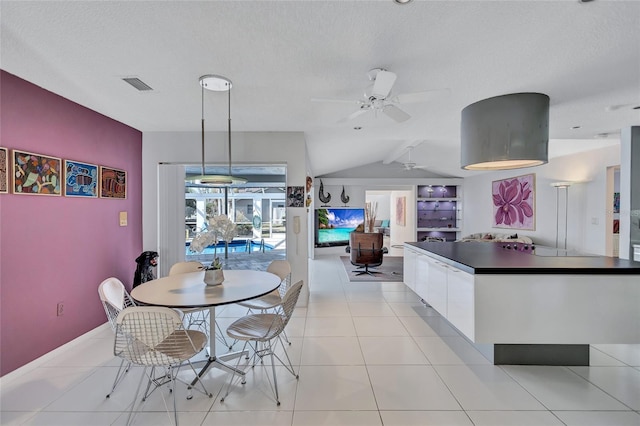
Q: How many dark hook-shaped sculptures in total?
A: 2